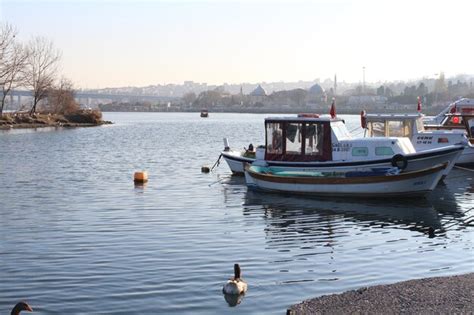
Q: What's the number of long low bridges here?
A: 1